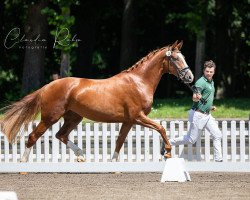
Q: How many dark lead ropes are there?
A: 1